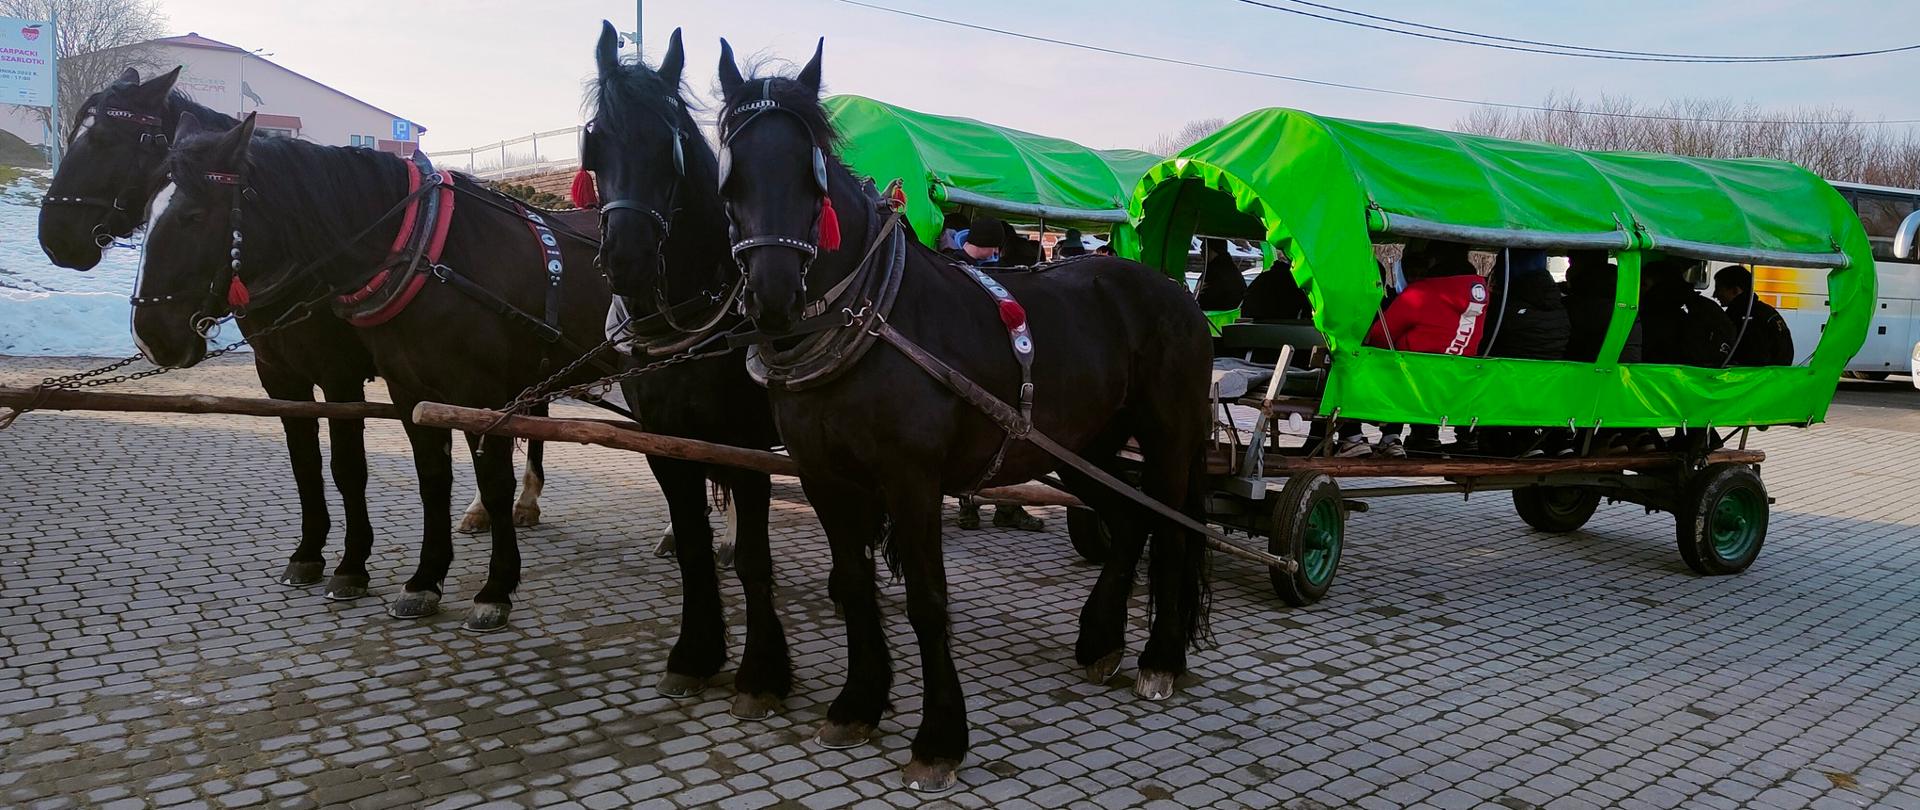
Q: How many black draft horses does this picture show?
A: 4